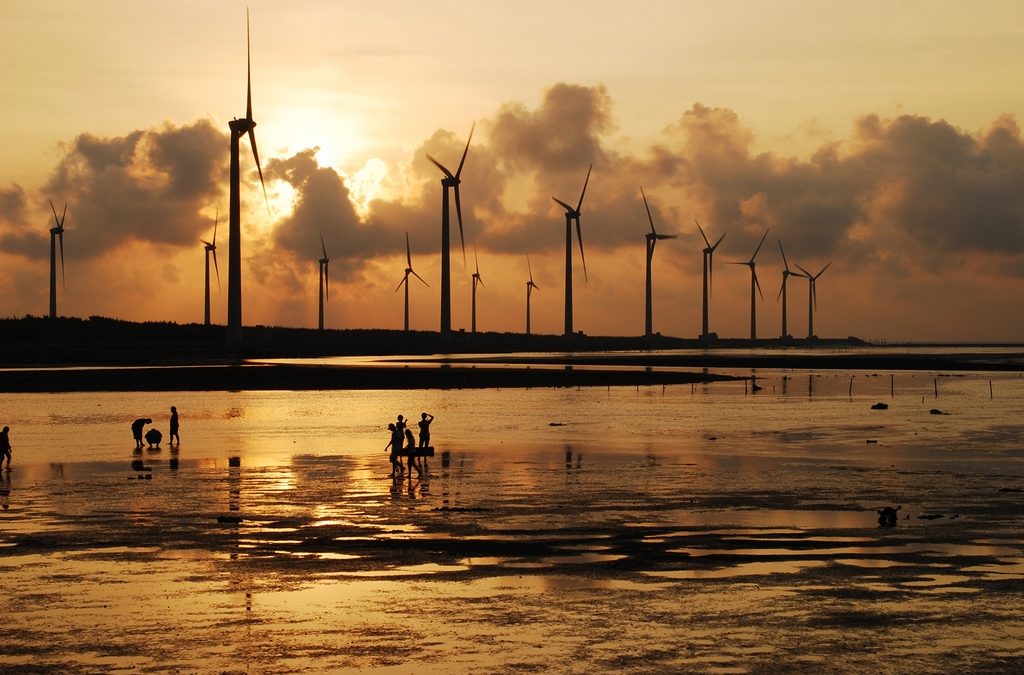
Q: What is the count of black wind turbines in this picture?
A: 14